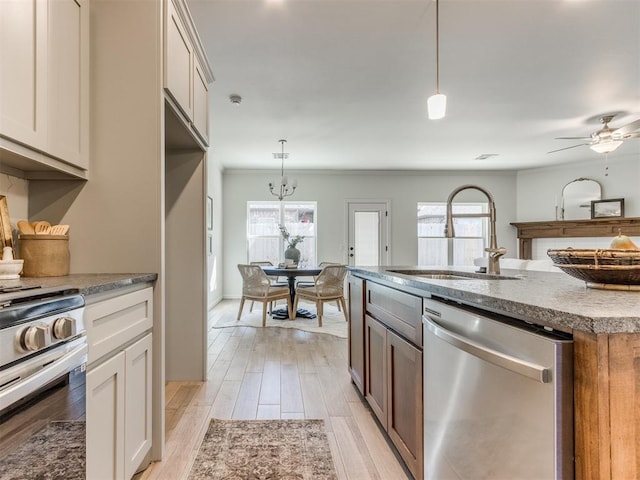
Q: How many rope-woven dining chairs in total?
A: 4